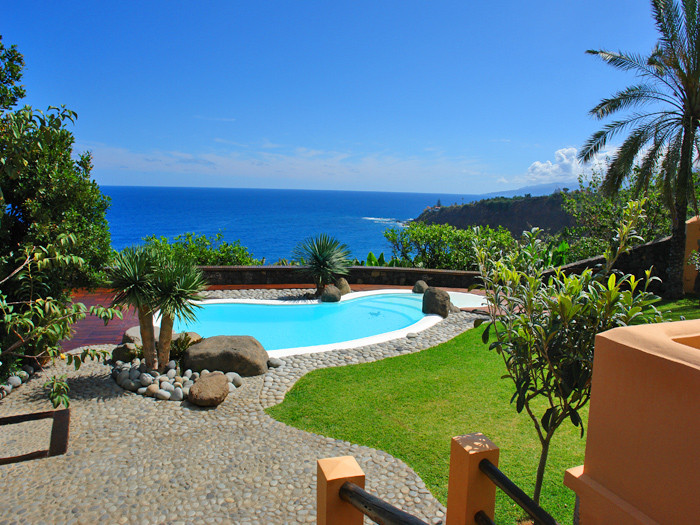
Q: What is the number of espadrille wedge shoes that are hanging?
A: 0